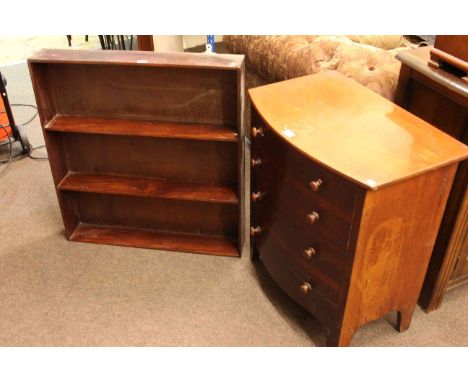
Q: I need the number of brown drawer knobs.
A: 8